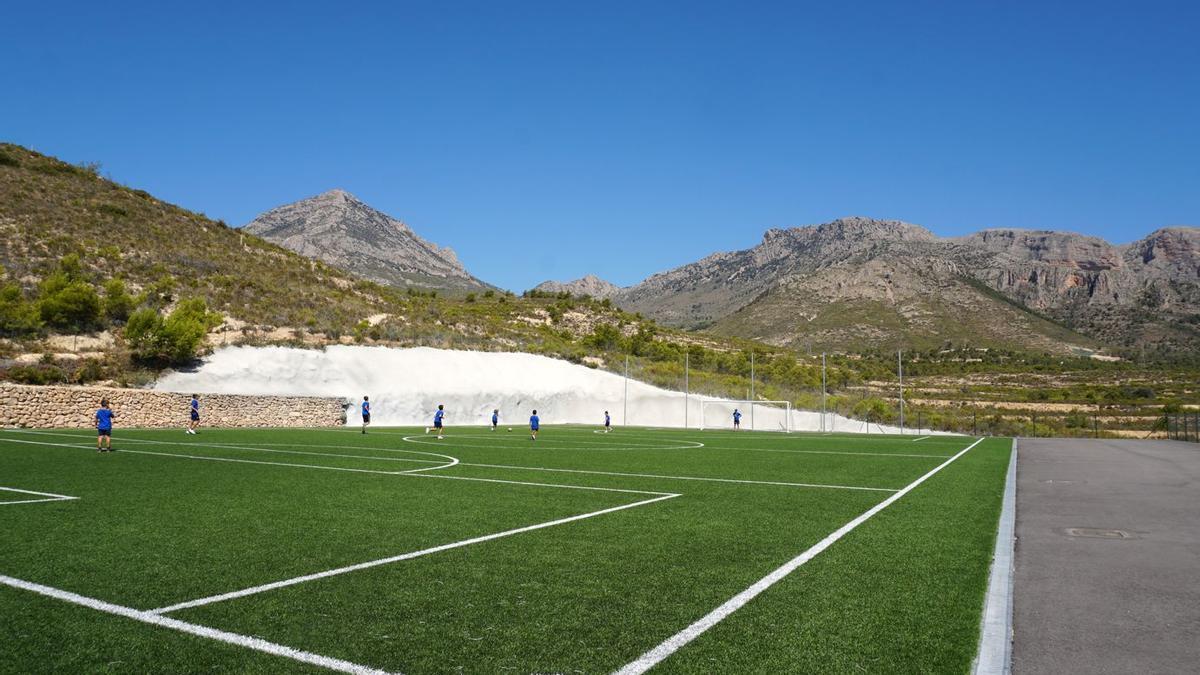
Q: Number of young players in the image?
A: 8